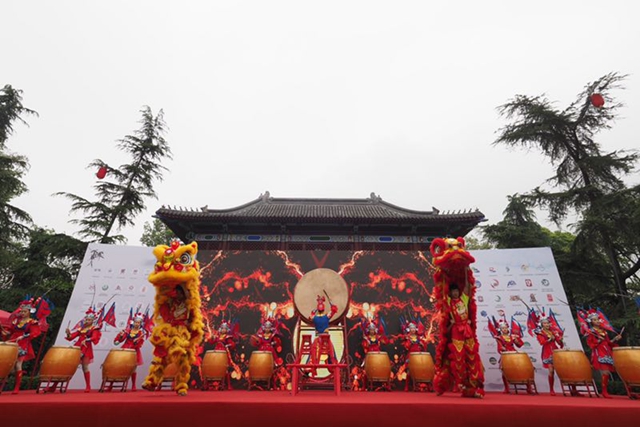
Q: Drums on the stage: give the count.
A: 12